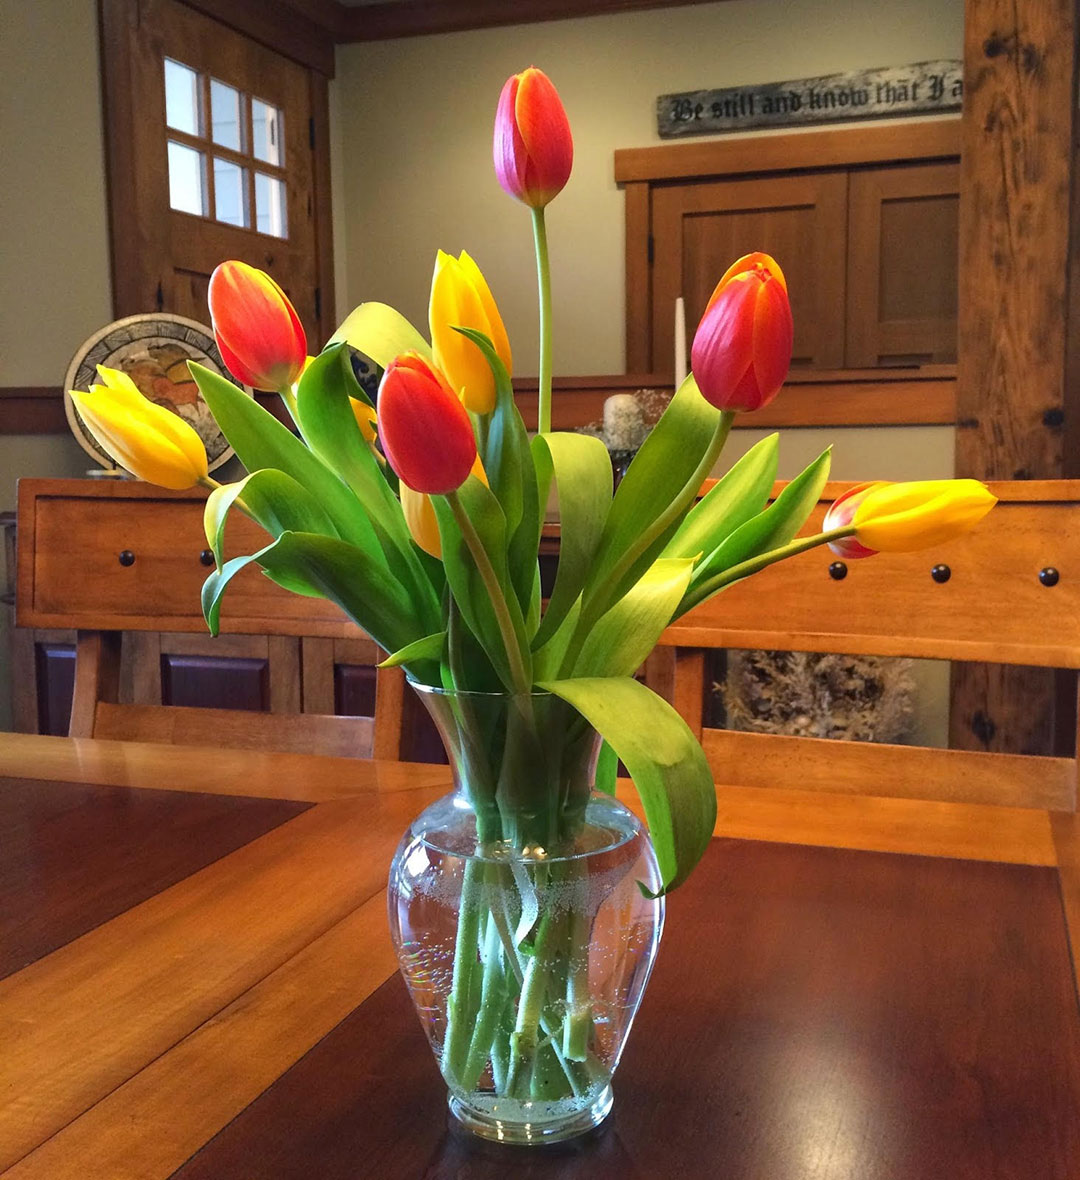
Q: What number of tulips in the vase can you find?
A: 10